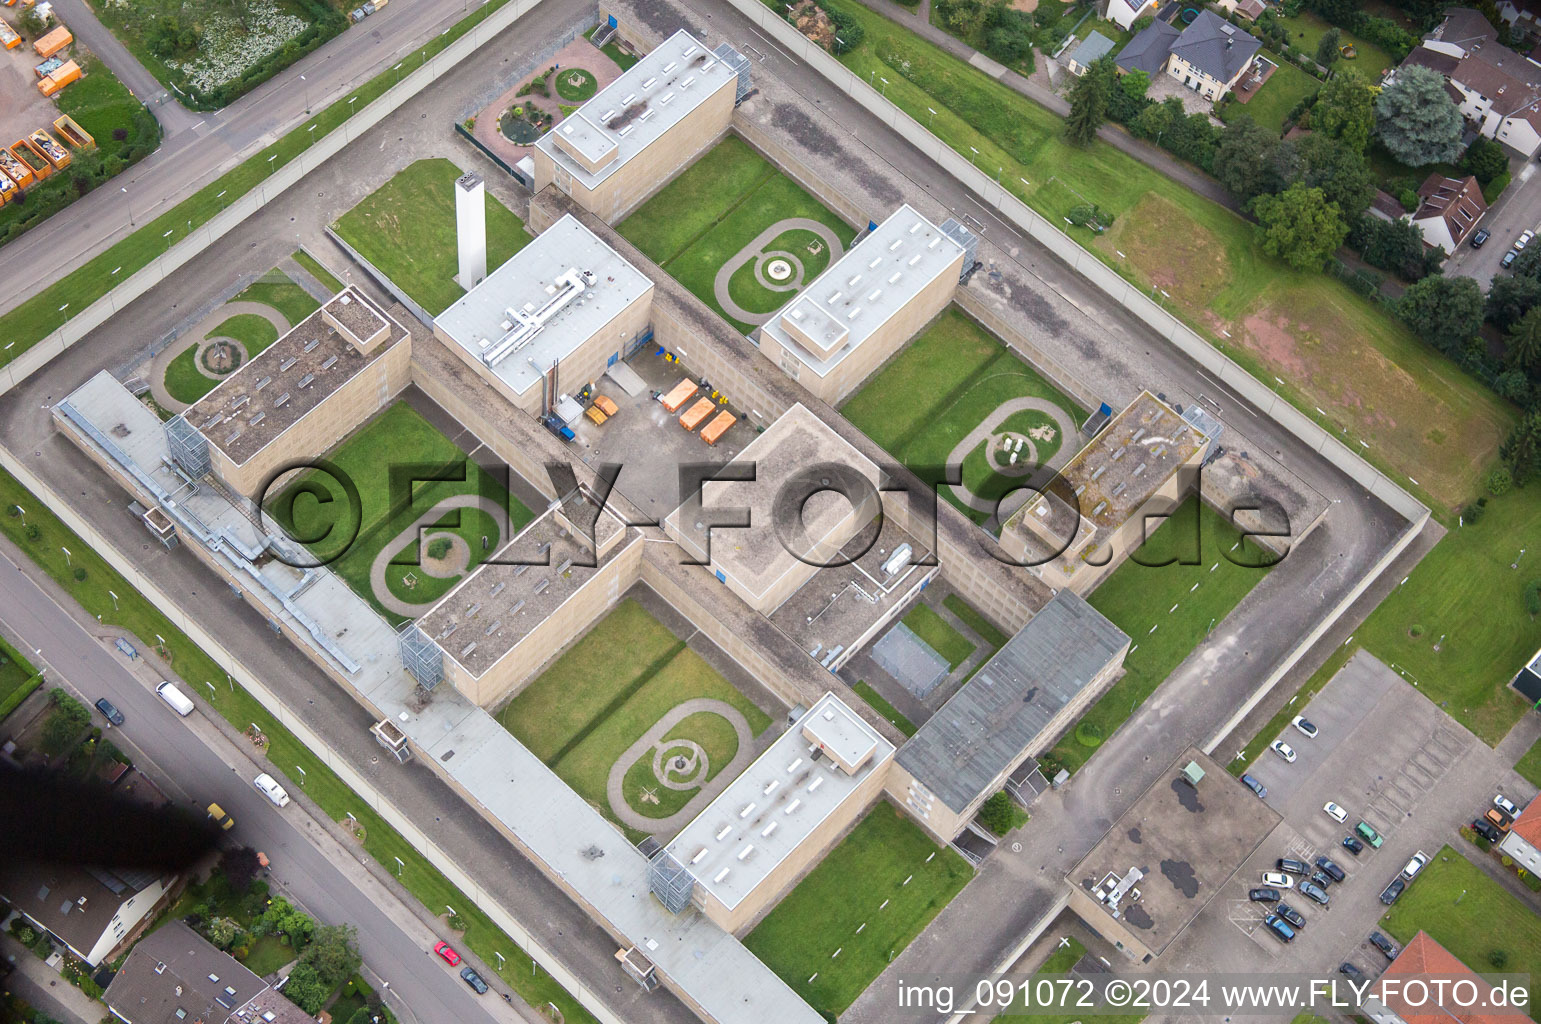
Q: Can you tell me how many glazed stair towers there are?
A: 6